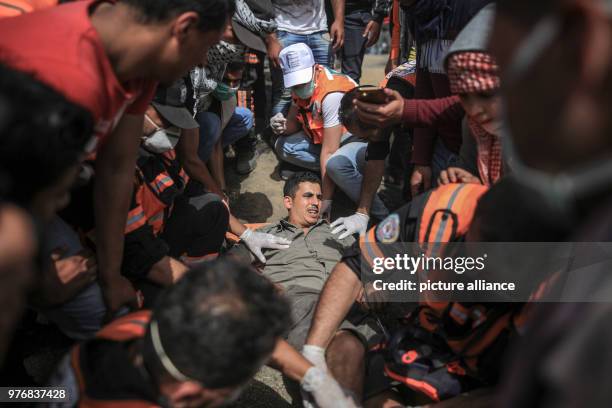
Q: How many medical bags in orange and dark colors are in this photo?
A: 1